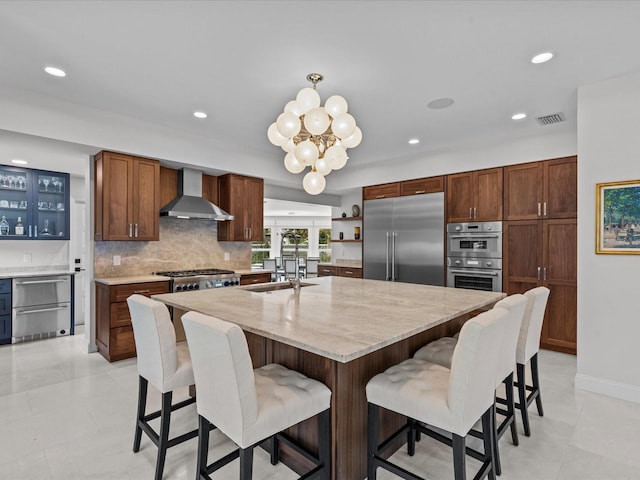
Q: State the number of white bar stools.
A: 5